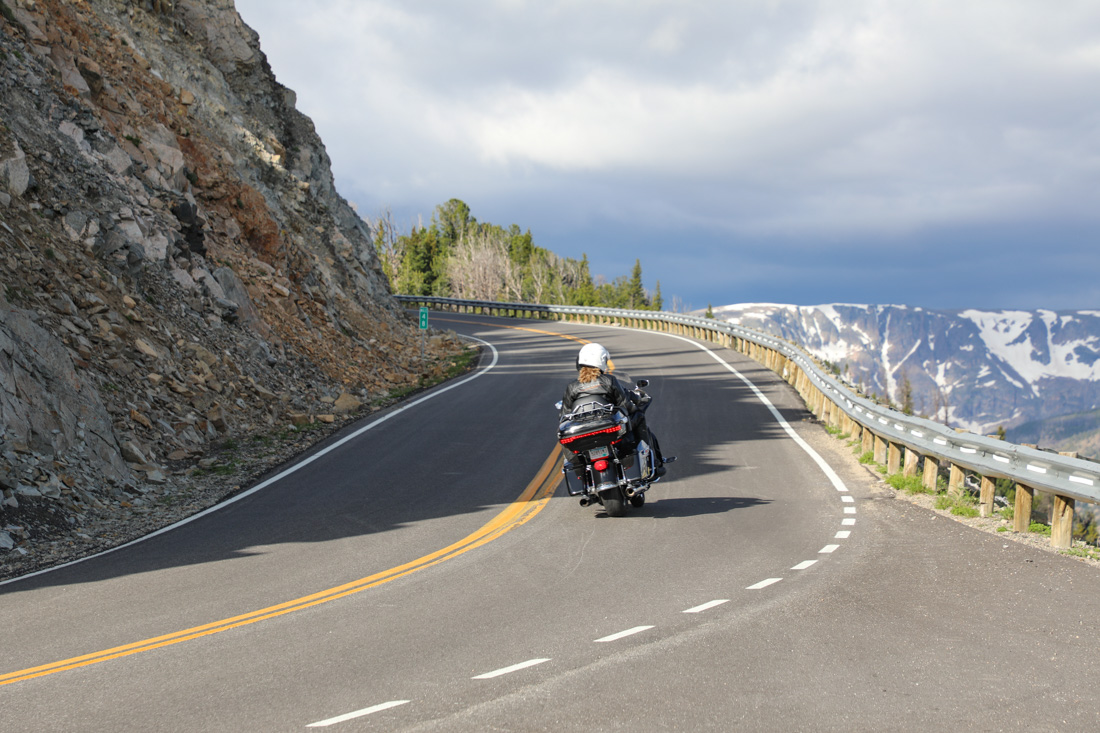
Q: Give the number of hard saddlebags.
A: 2